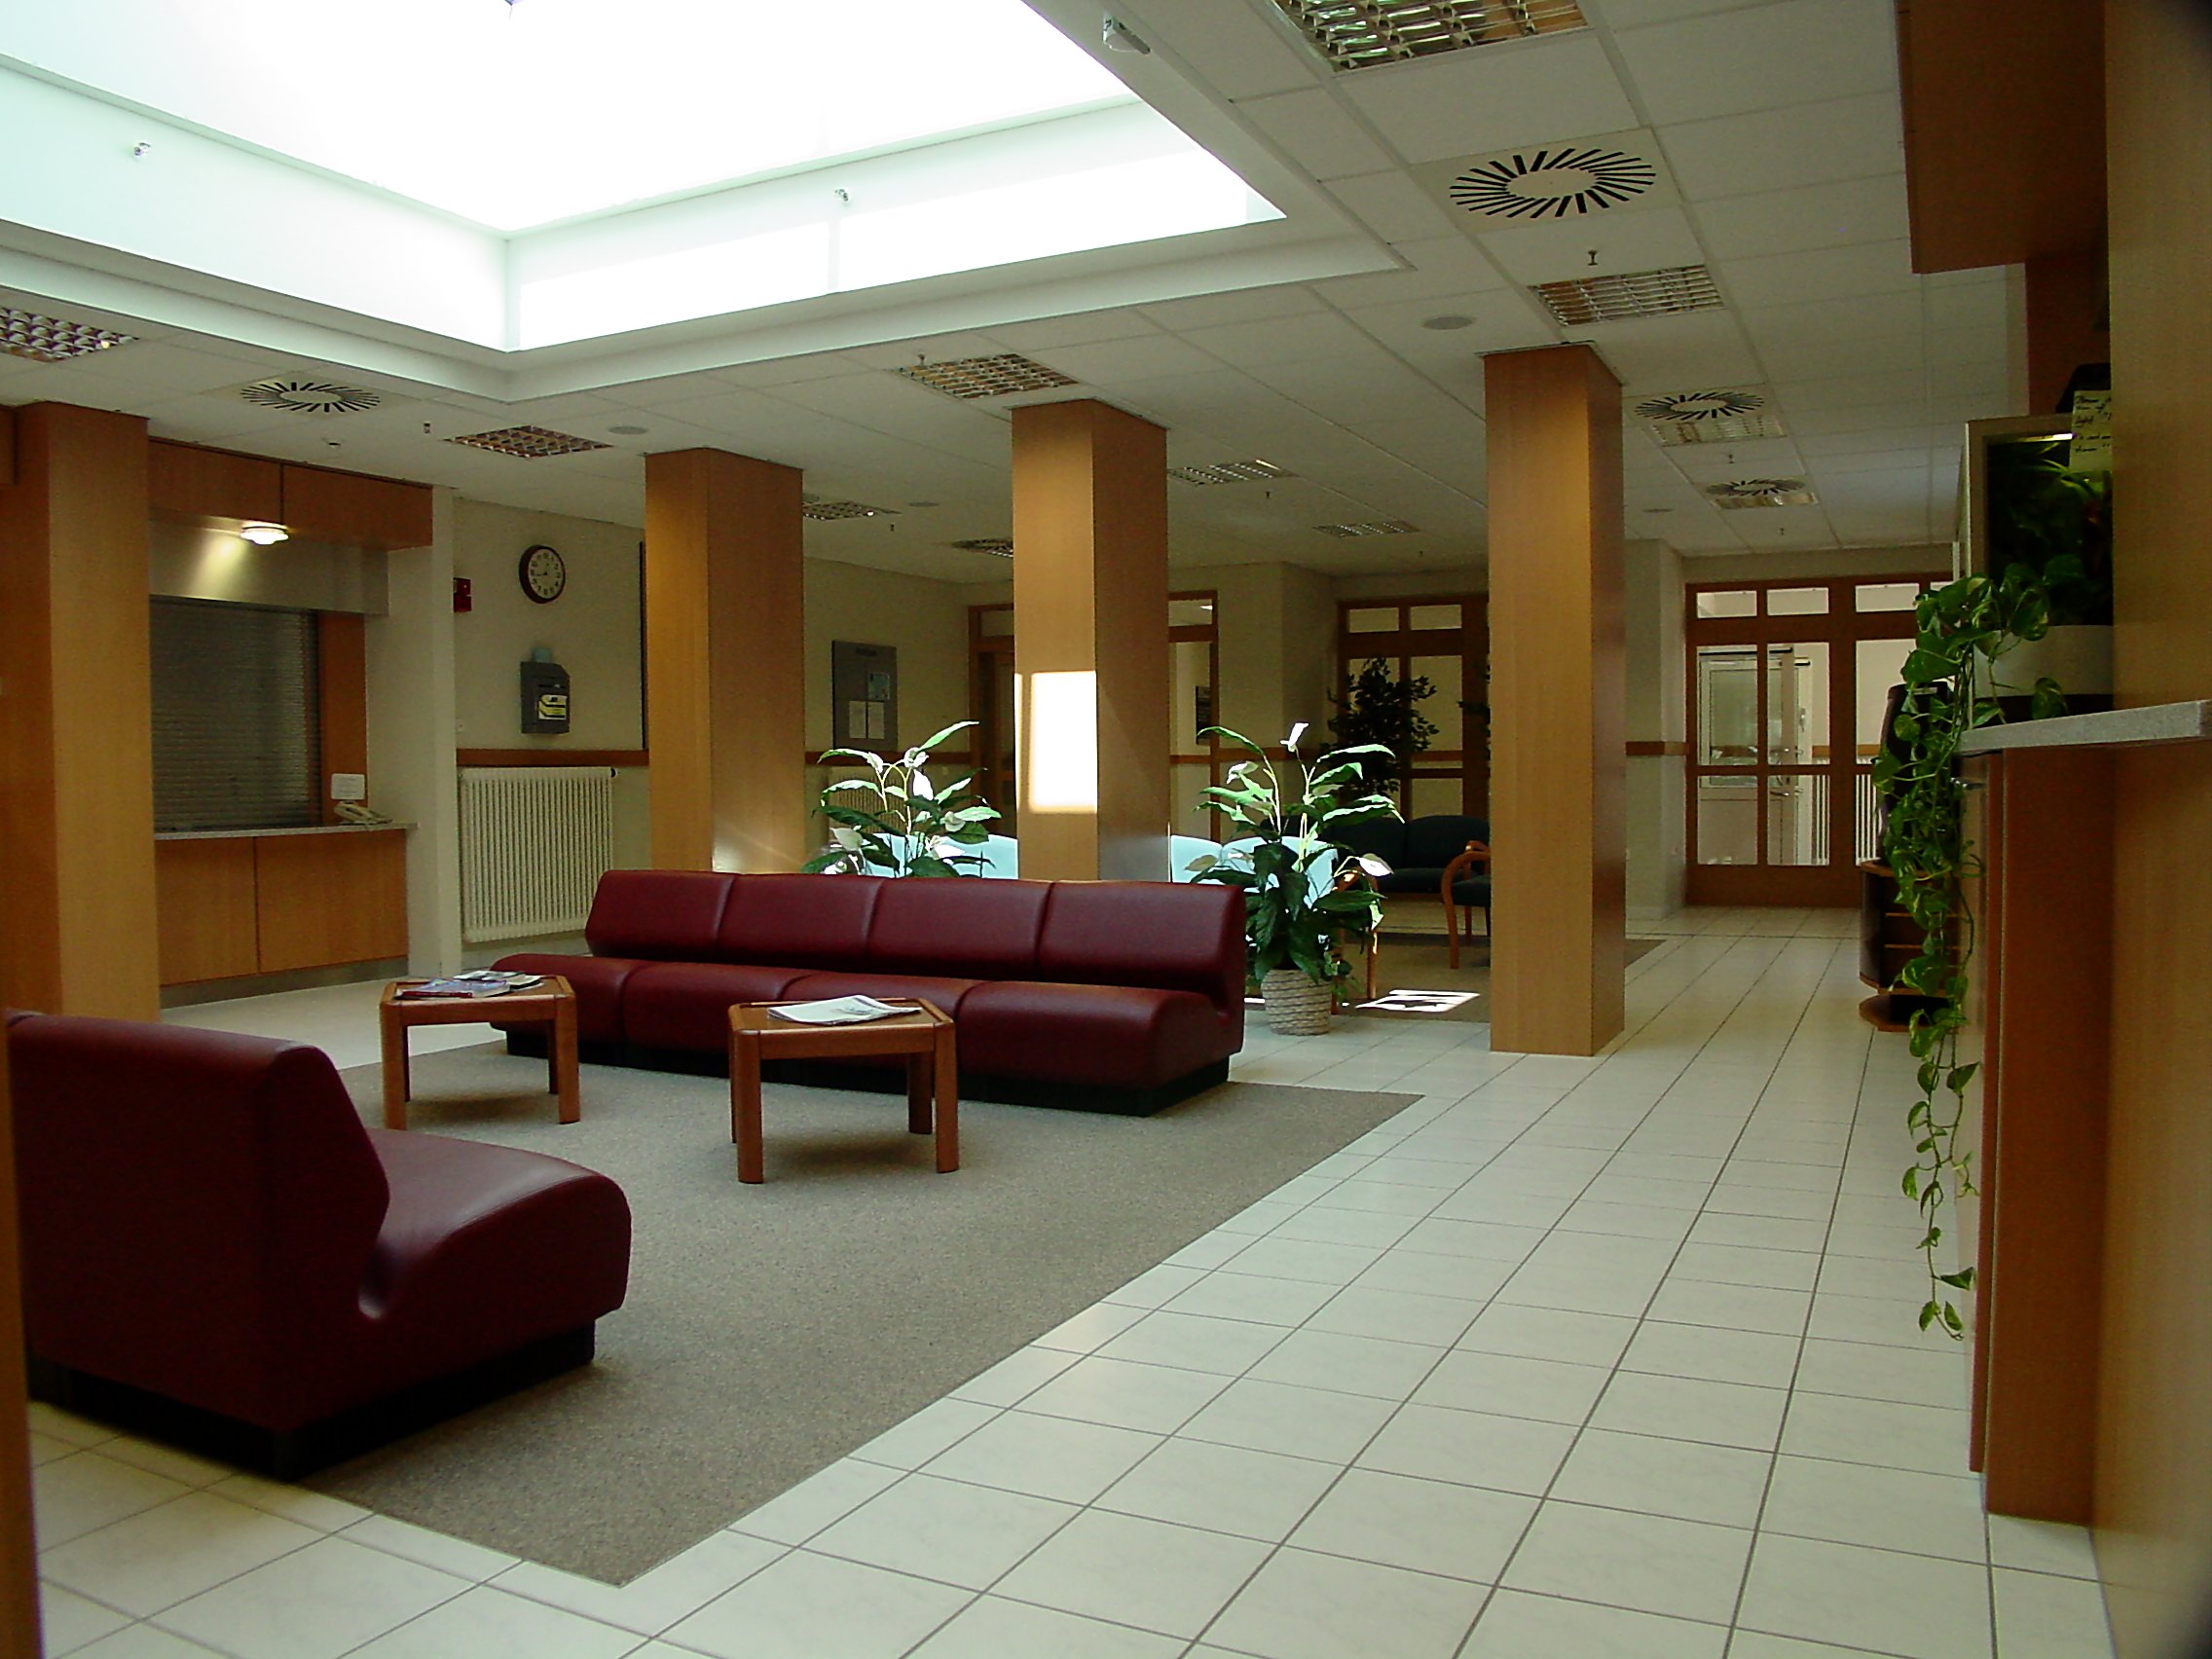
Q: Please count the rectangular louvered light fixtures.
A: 11